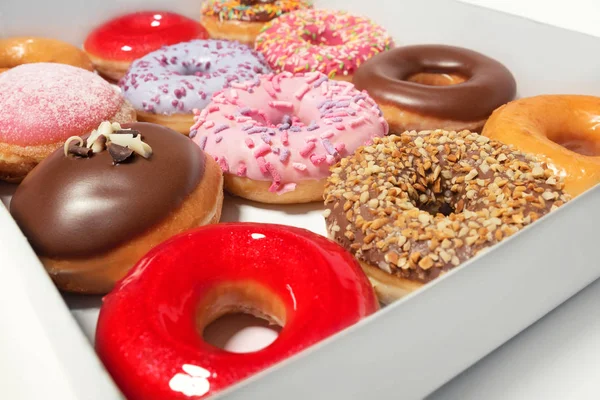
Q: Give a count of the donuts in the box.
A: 12